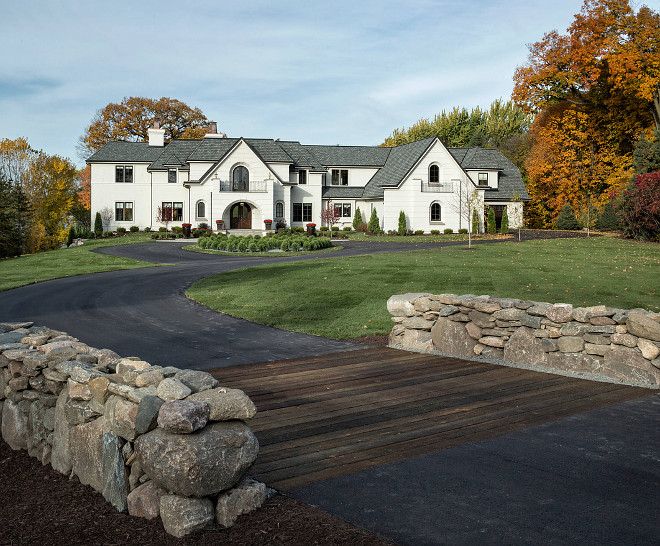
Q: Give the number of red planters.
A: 4